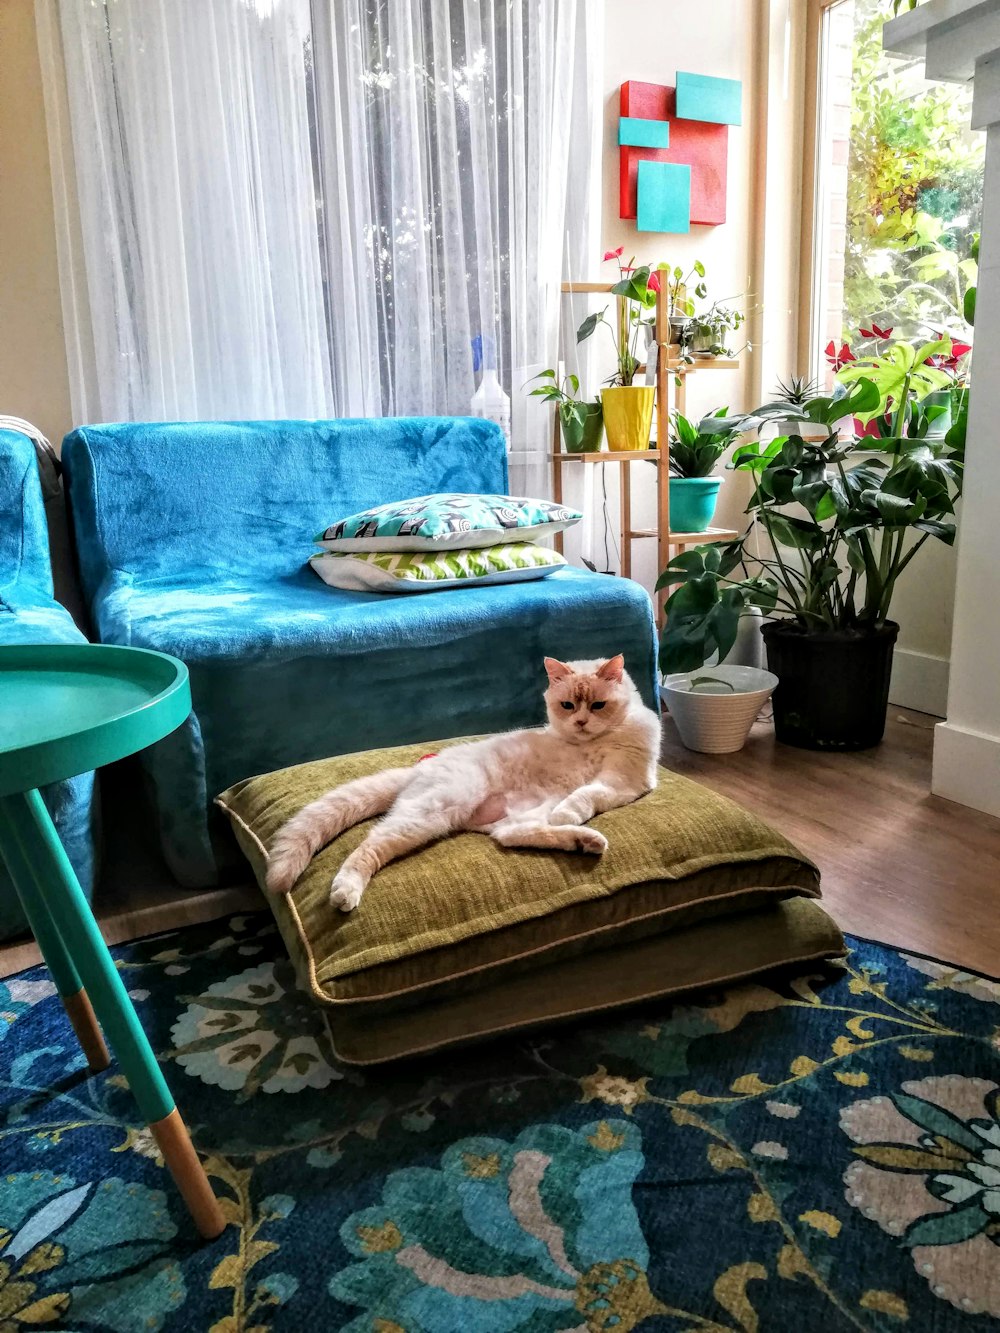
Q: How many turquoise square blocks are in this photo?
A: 3